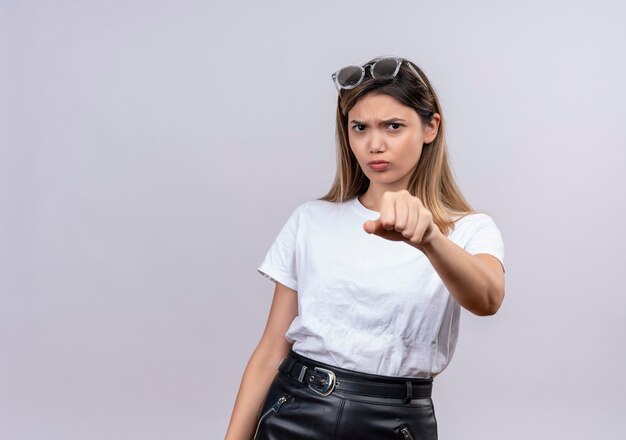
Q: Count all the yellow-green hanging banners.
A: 0